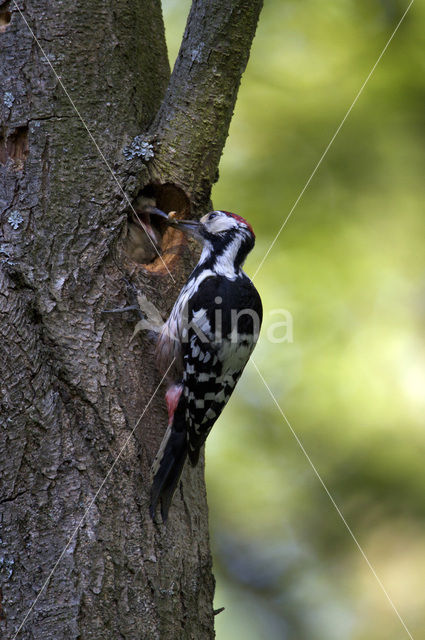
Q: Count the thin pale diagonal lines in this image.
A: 4